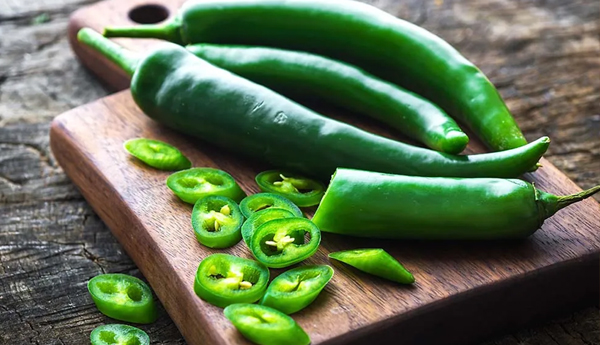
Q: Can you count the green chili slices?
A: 13